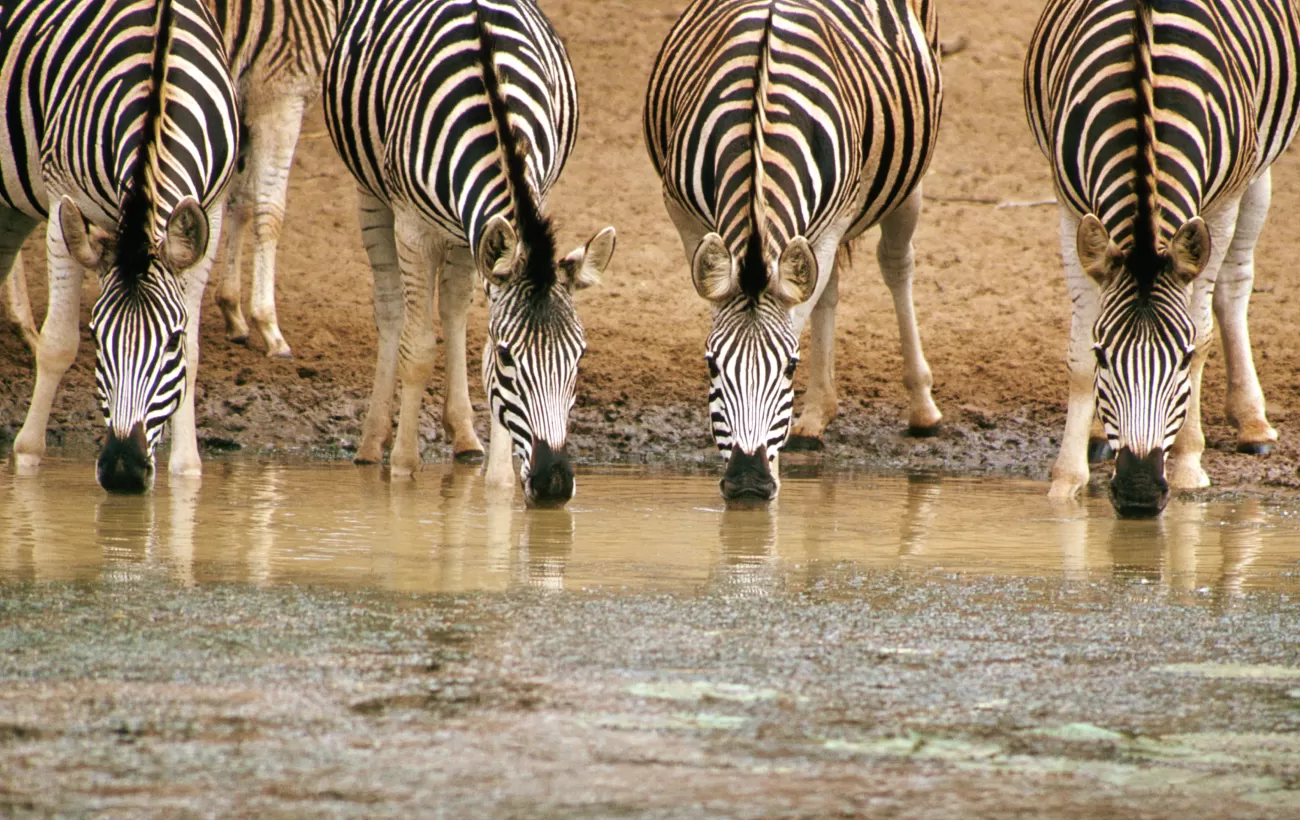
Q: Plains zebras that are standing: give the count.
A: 5